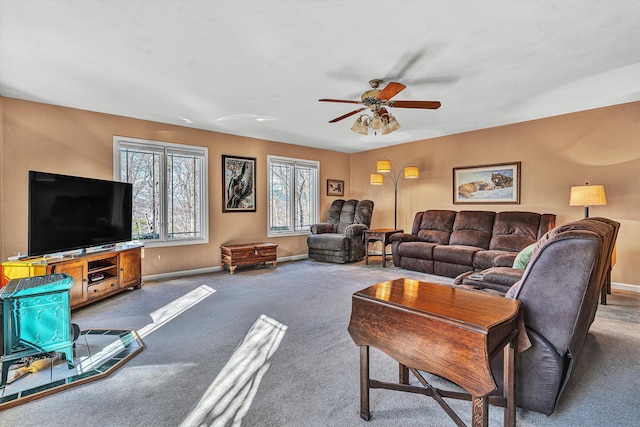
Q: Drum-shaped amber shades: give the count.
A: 3